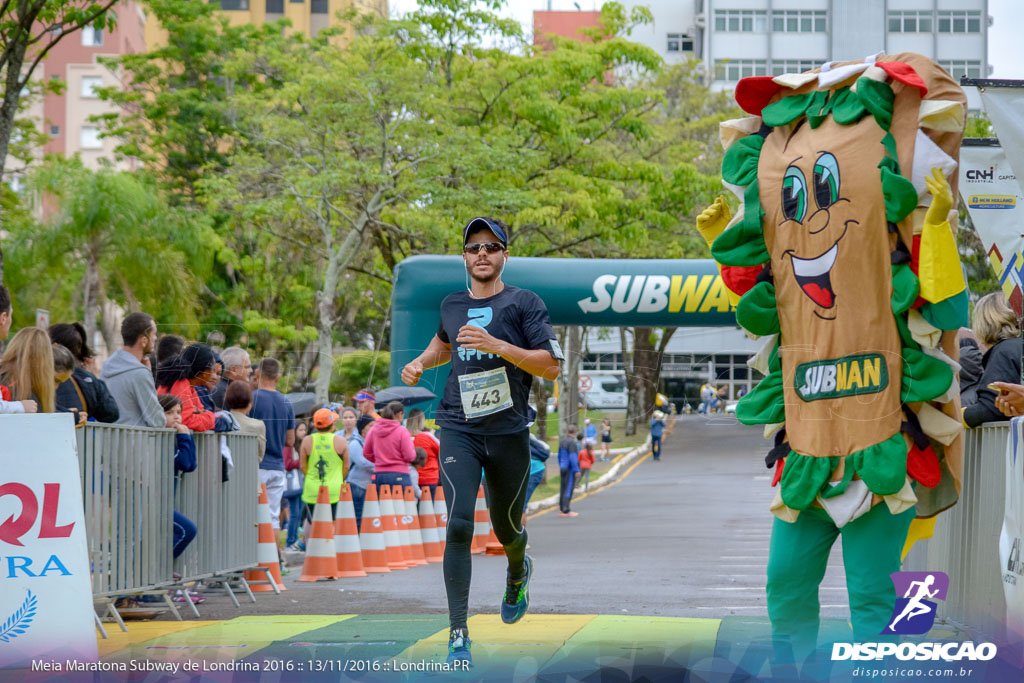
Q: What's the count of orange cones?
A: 11